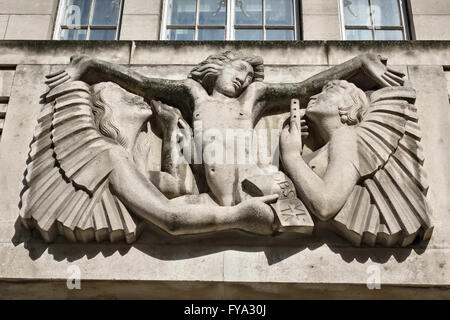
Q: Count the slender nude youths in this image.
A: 1